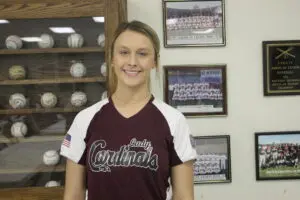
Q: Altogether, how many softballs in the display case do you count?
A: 14